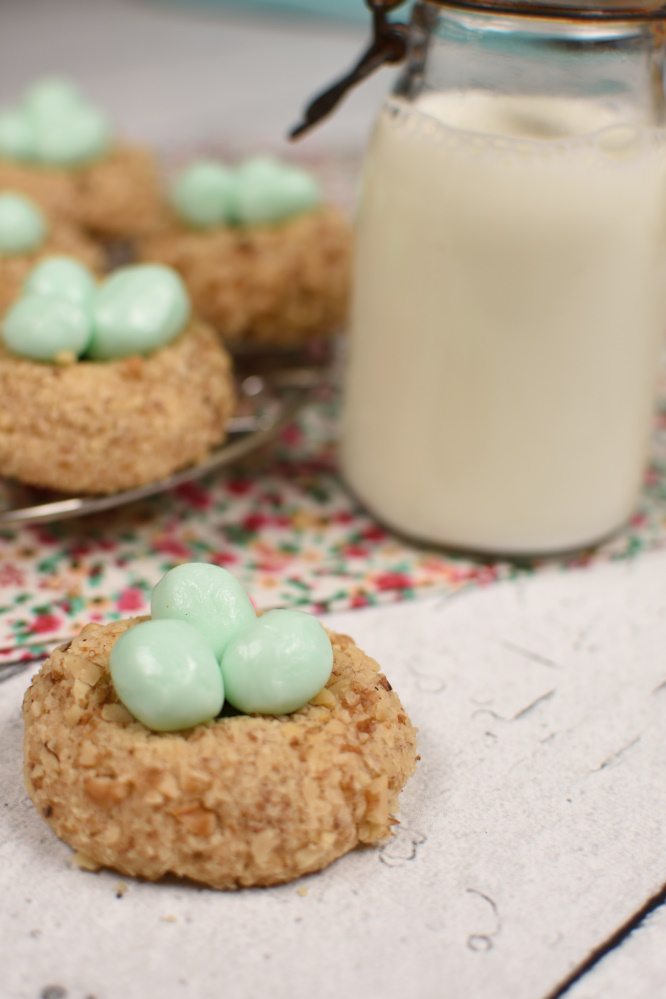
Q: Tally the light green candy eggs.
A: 13